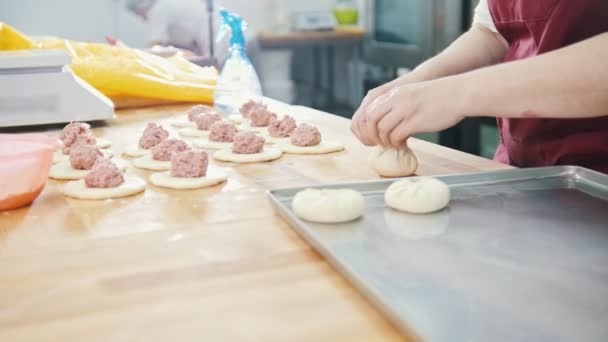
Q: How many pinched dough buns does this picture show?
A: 3